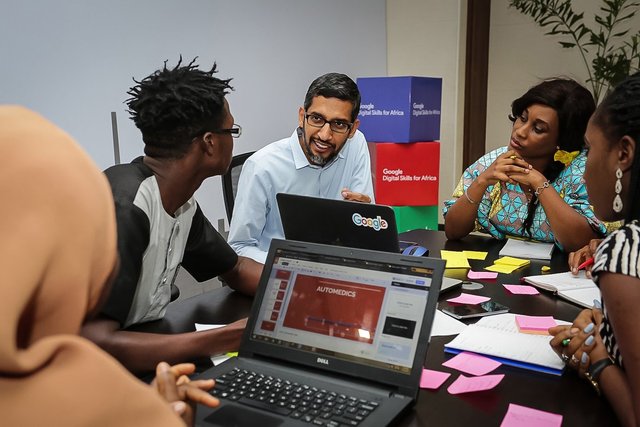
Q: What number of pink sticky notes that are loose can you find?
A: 7